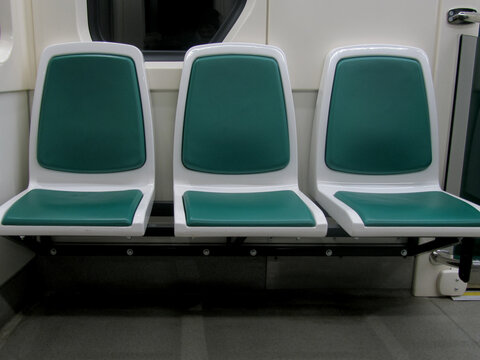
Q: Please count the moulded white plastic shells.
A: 3